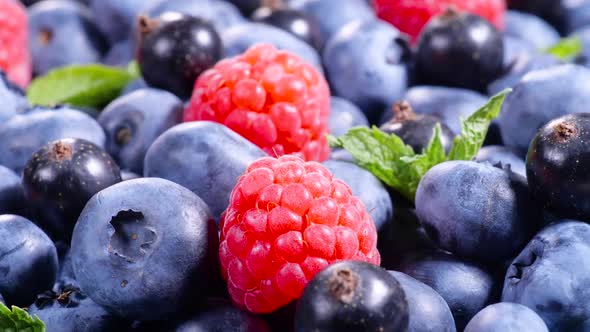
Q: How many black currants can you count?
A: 7